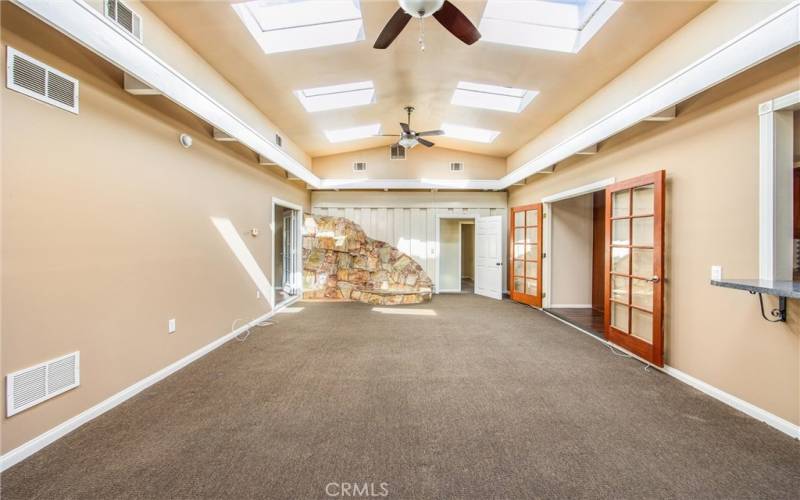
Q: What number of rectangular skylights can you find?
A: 6